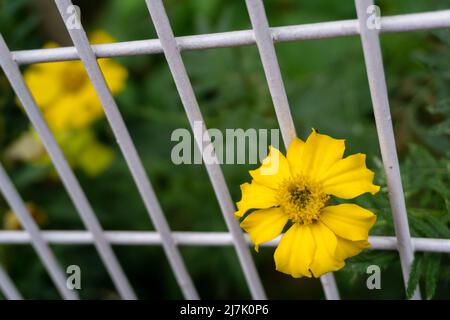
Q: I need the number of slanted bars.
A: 7